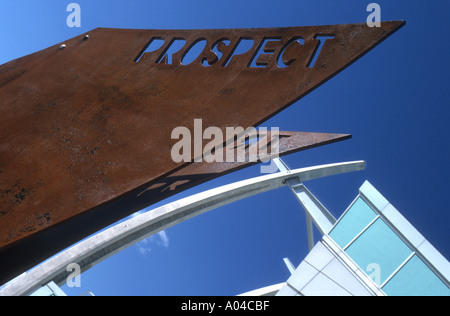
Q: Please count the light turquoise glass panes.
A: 3